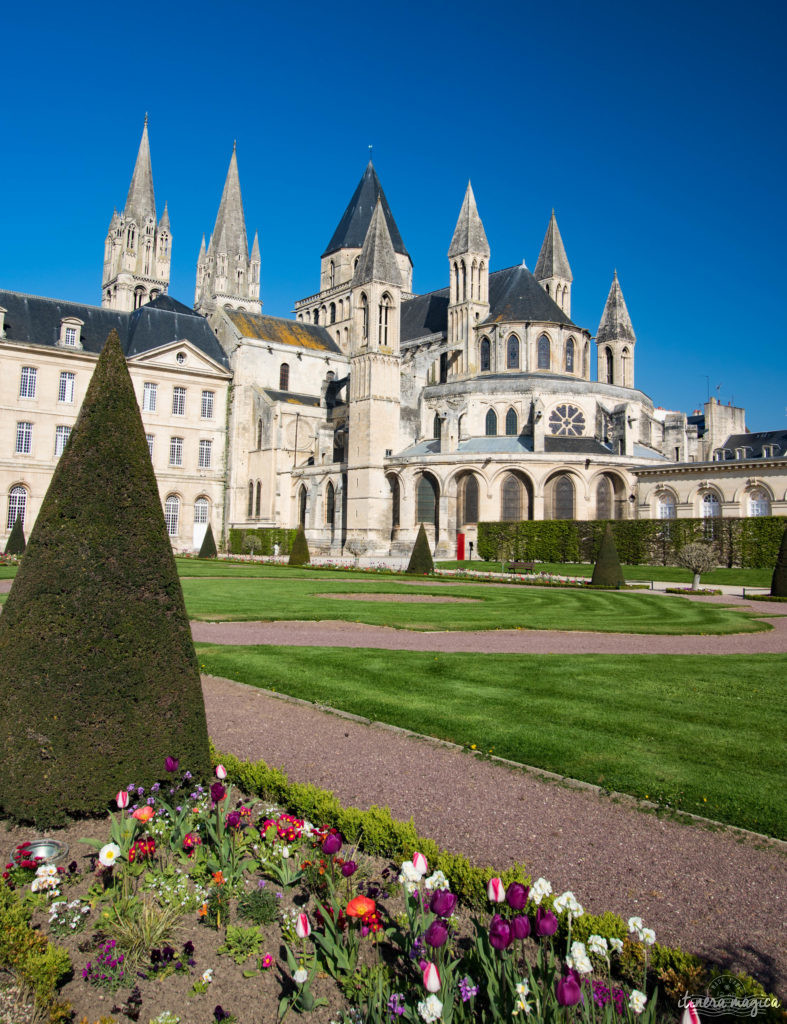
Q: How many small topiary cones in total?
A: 6